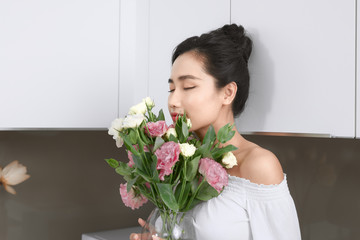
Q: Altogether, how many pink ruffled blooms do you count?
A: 5